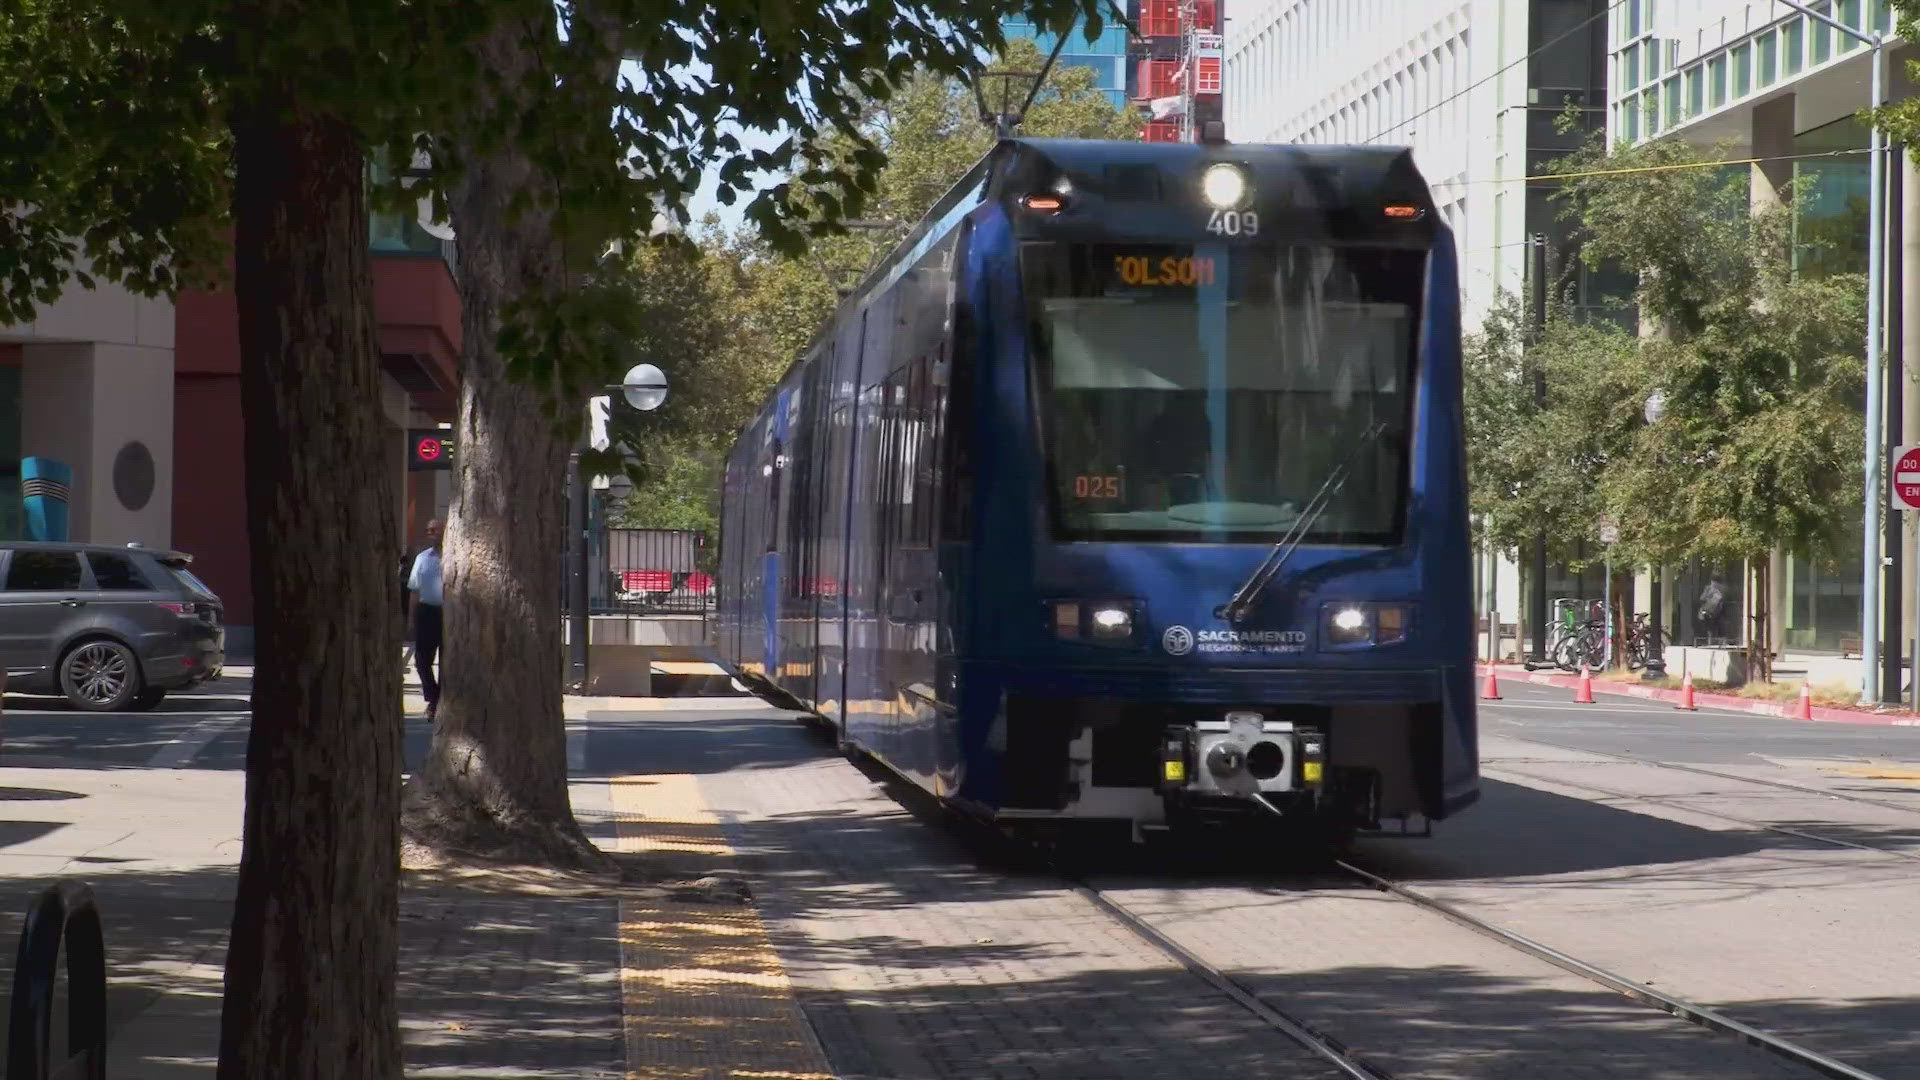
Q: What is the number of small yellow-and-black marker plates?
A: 2